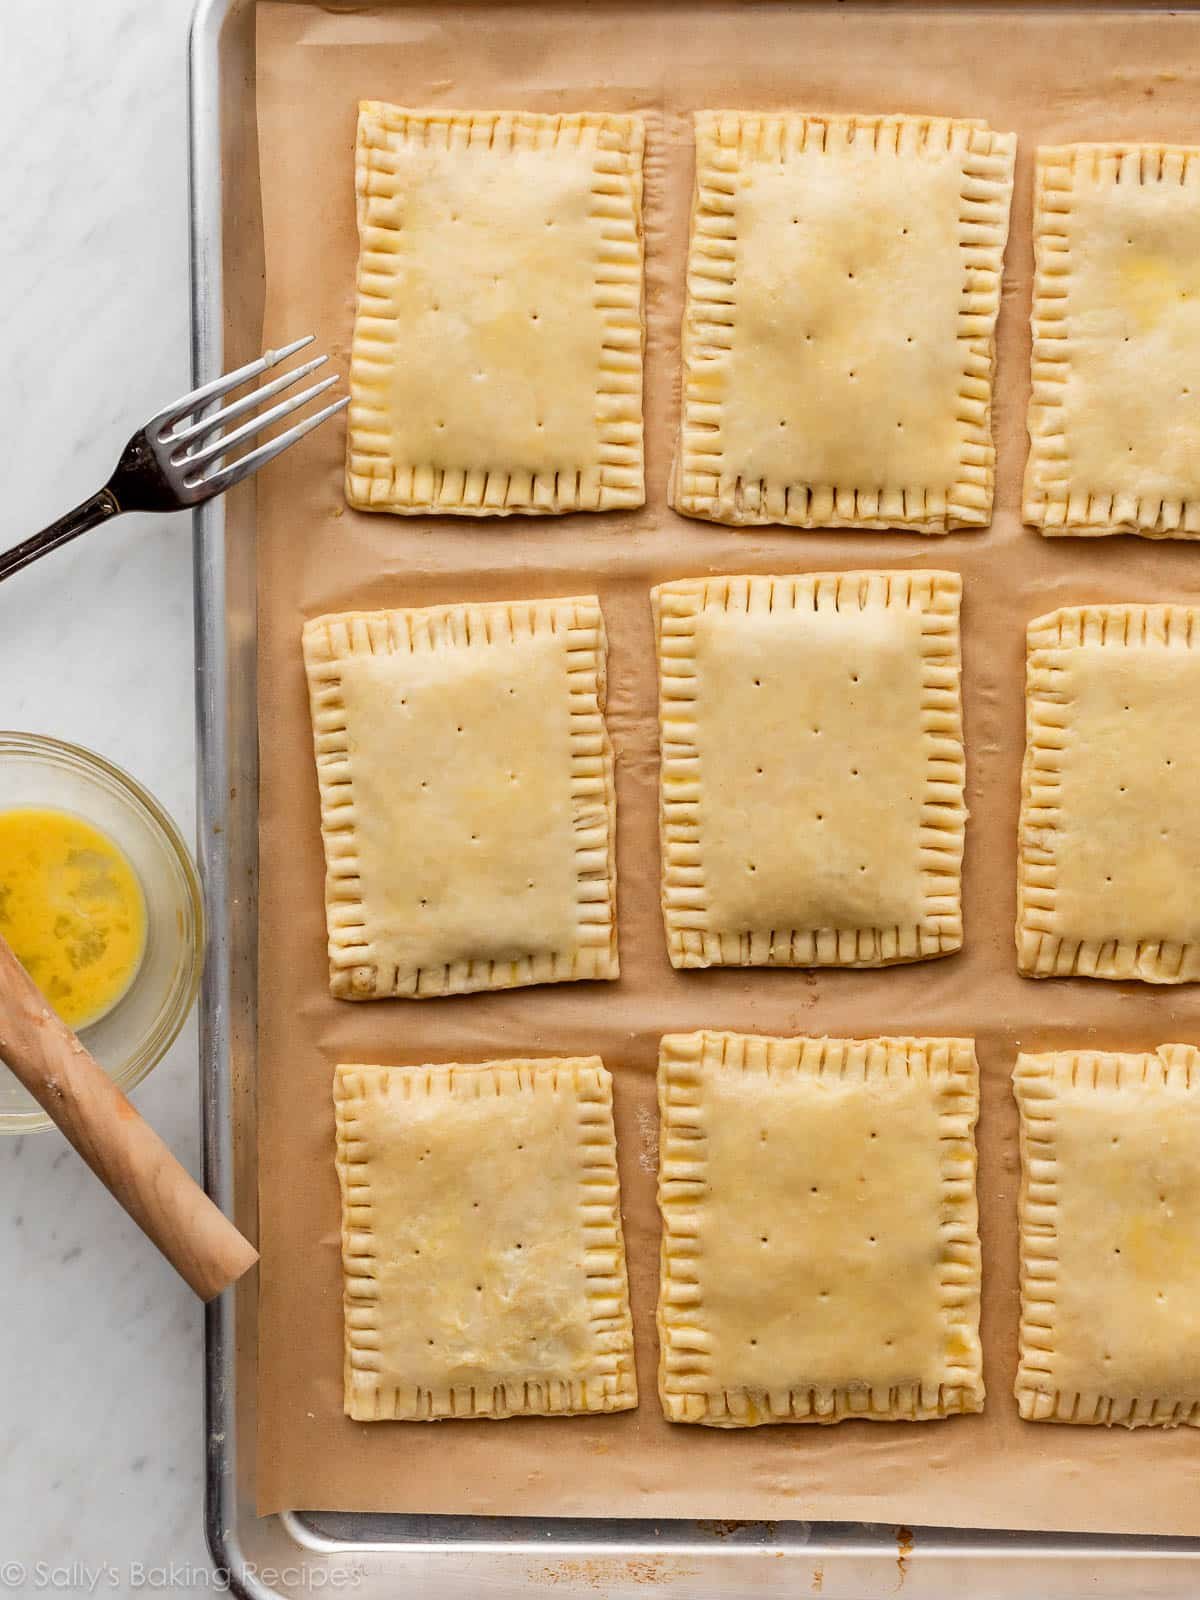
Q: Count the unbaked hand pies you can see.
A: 9